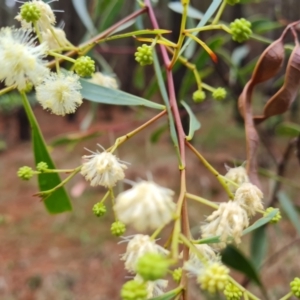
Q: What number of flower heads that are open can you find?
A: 13